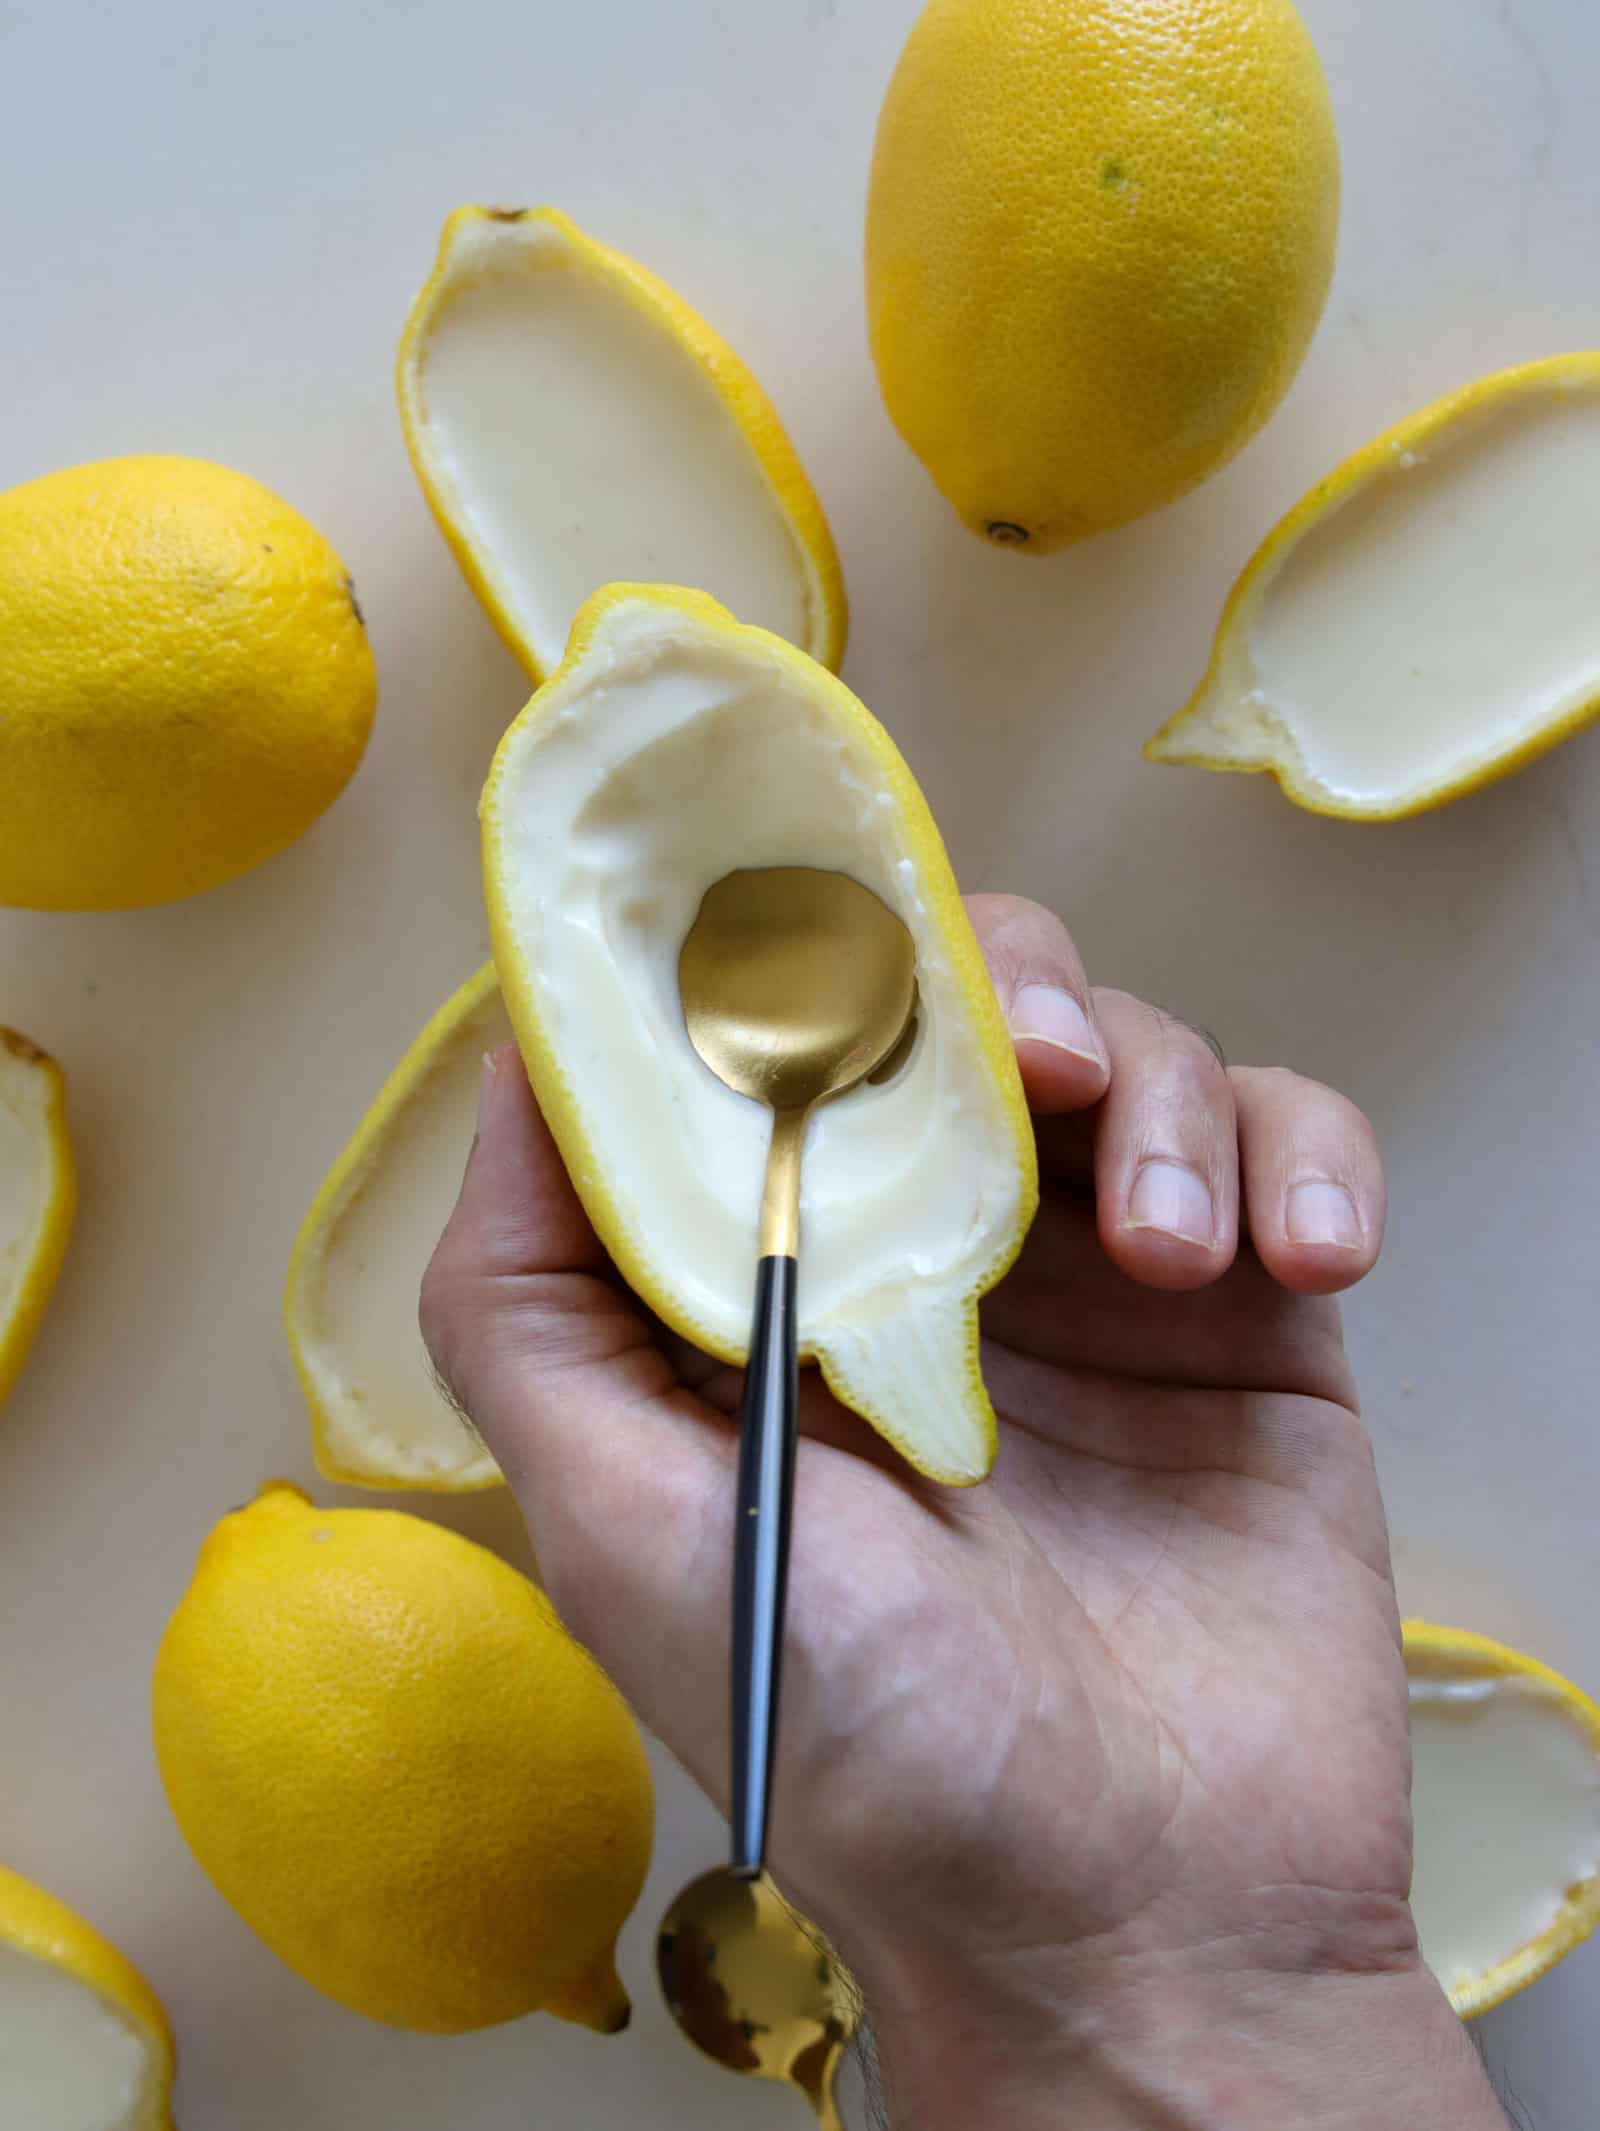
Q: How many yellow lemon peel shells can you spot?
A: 7